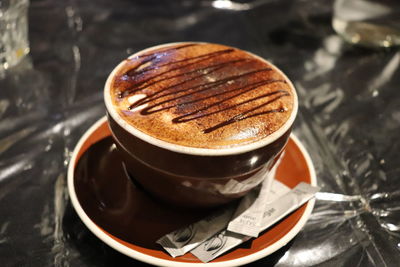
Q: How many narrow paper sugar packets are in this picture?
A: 3